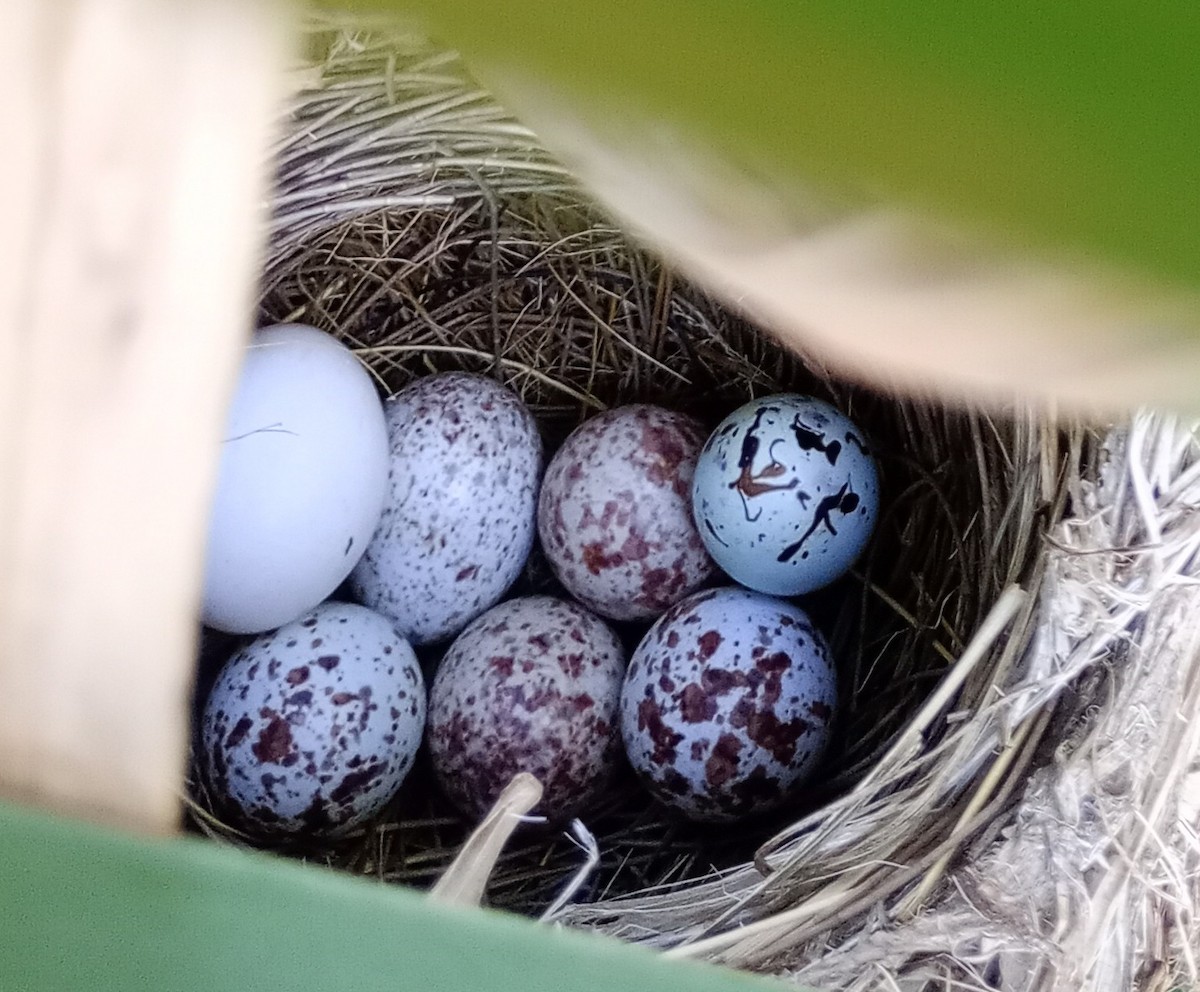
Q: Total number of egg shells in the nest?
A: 7